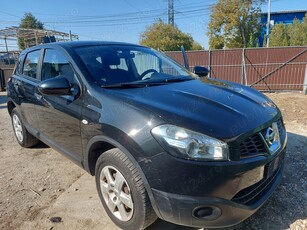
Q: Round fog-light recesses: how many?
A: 1